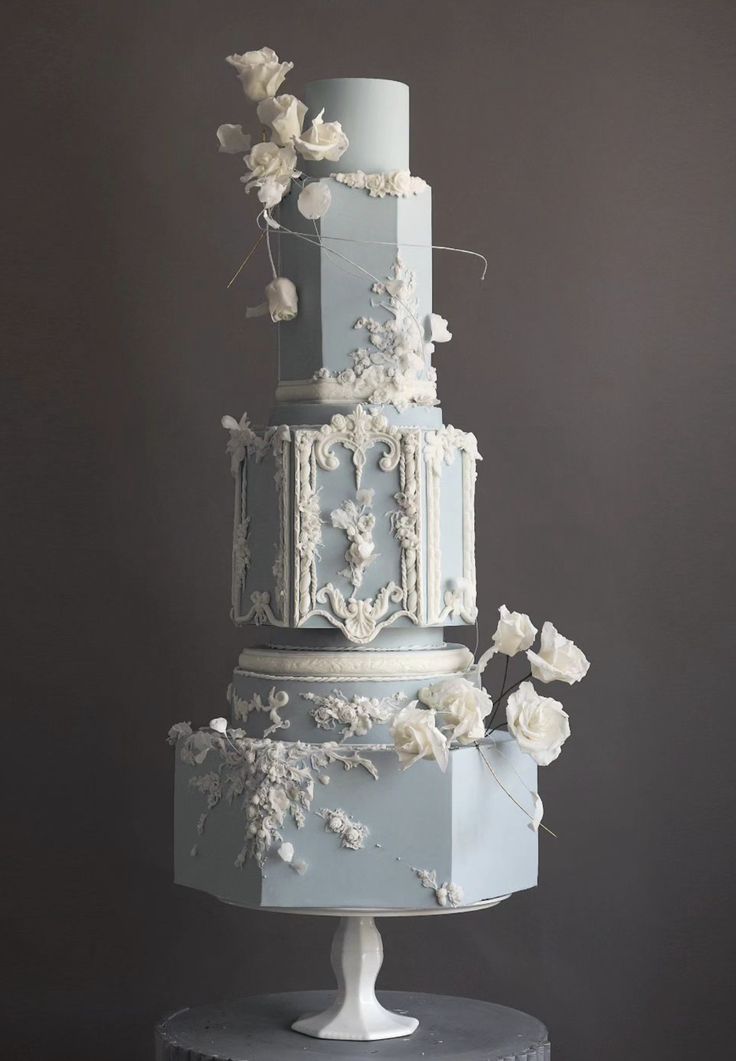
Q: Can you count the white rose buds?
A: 10